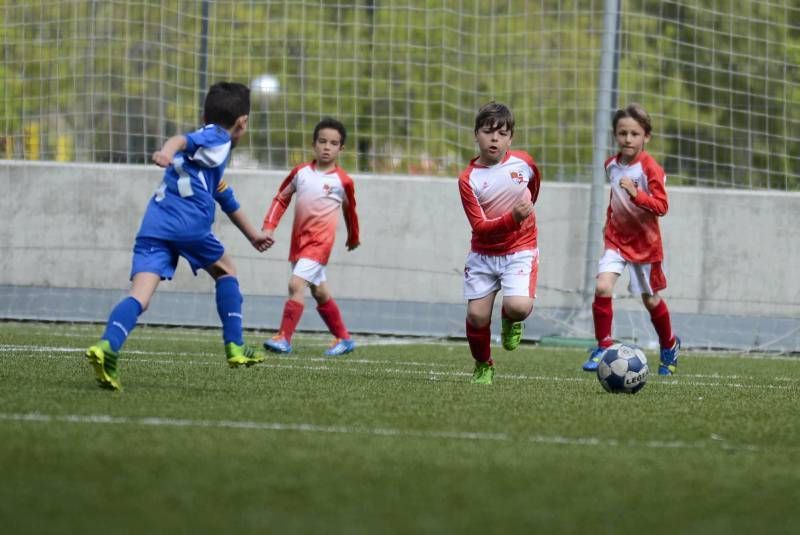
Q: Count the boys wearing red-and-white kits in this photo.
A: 3